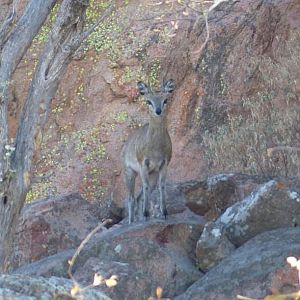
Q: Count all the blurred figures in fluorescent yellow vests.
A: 0